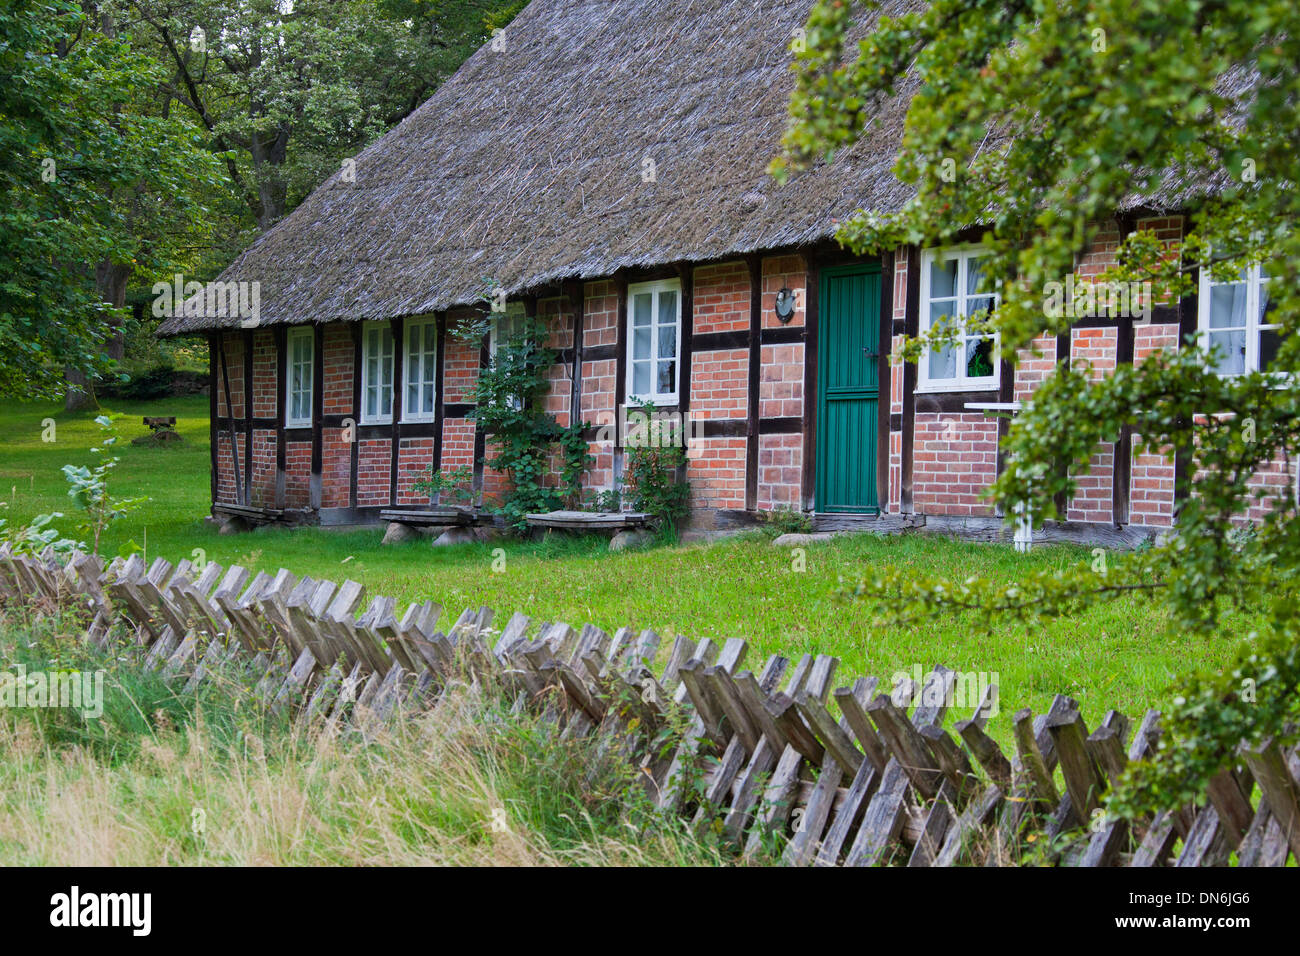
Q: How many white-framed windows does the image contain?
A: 7